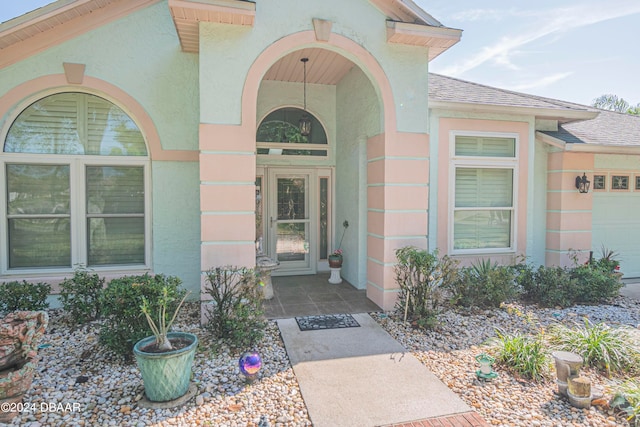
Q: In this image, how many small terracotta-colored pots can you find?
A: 1